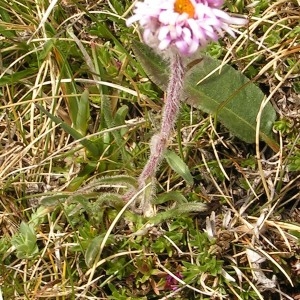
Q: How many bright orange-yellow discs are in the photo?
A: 1